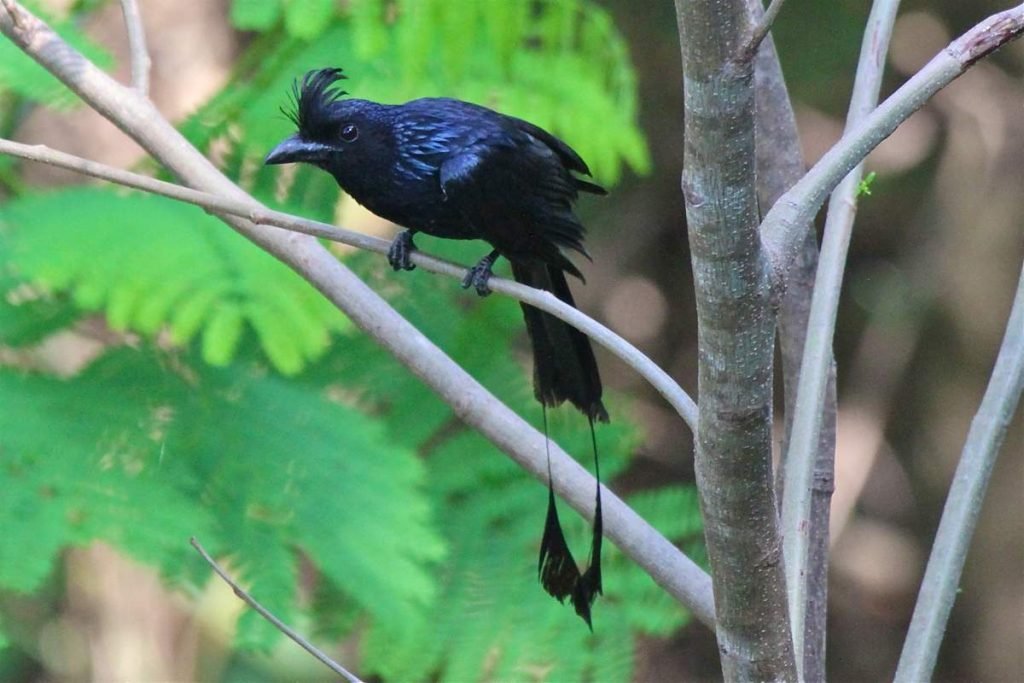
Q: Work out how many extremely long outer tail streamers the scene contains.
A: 2